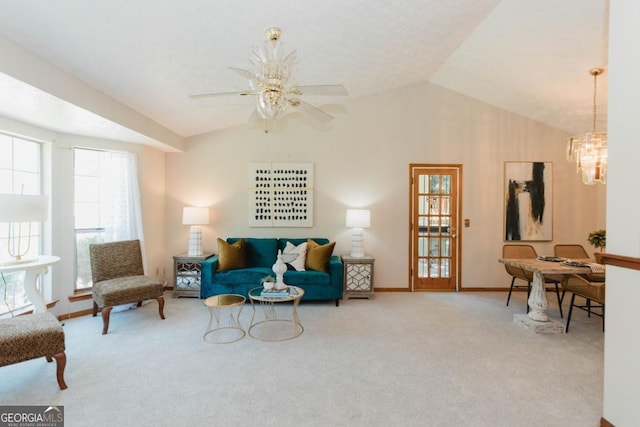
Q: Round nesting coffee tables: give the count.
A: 2